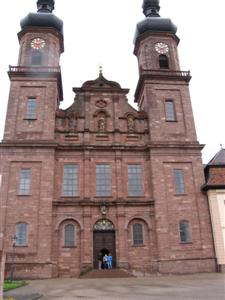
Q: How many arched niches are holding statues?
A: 3